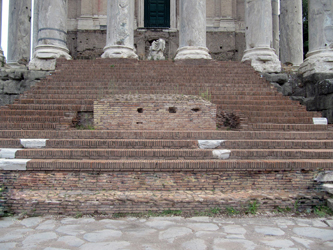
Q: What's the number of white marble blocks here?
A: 6